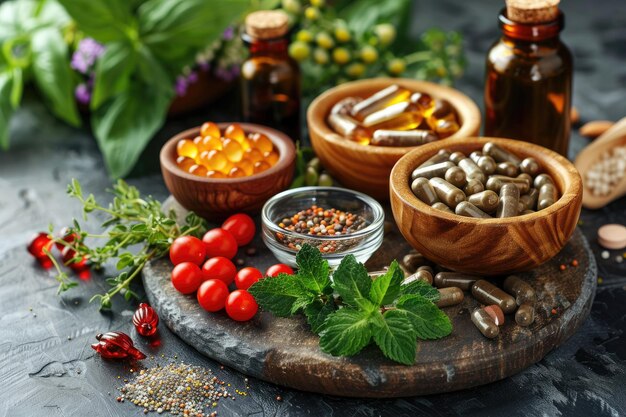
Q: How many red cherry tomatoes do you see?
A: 9